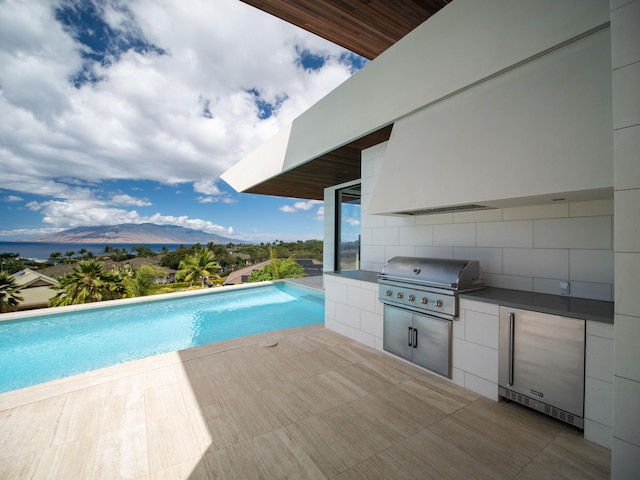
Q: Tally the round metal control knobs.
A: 5